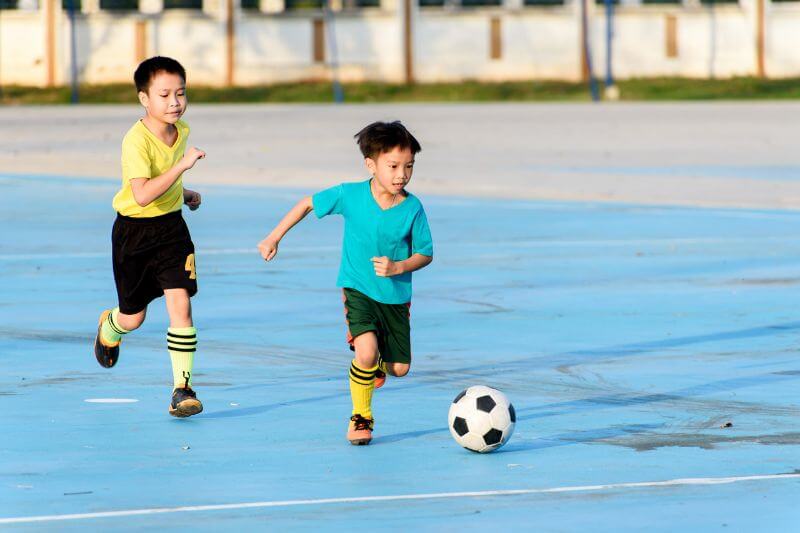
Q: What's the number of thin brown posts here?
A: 5